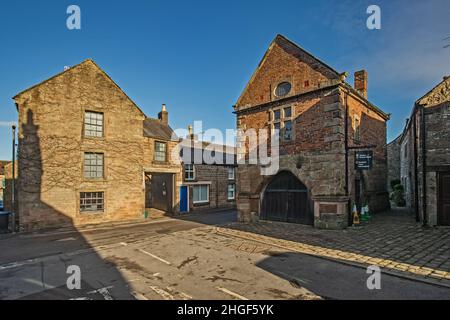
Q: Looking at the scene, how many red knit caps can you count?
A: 0